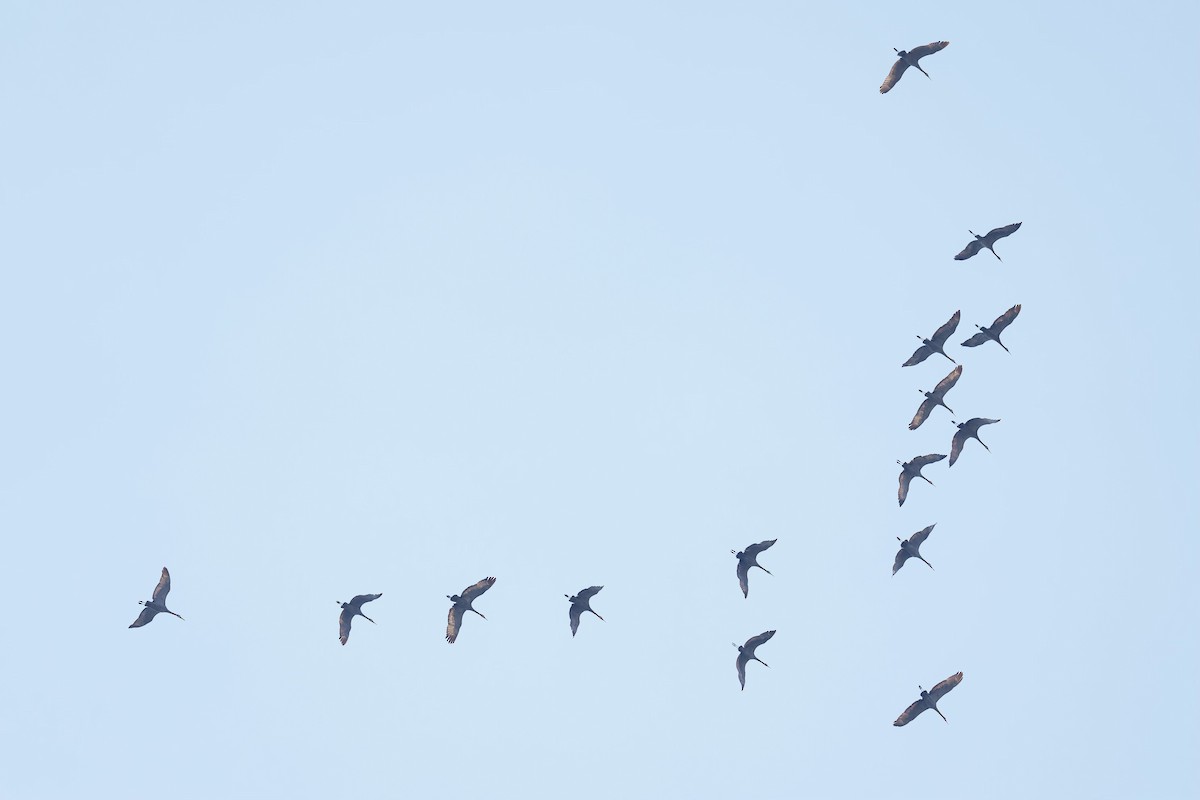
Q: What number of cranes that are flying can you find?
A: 15